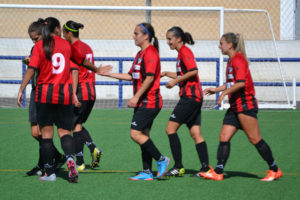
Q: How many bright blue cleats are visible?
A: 2